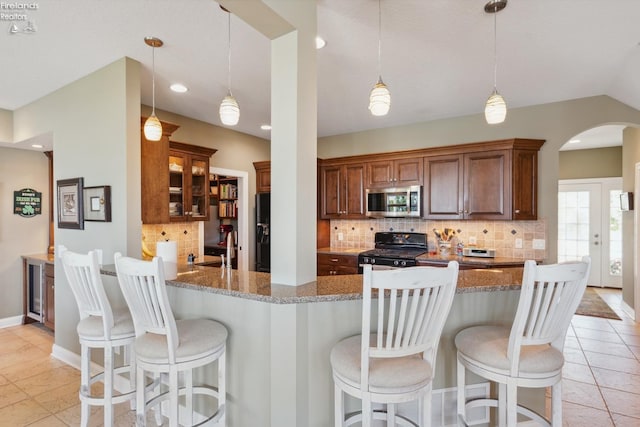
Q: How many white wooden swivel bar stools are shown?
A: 4